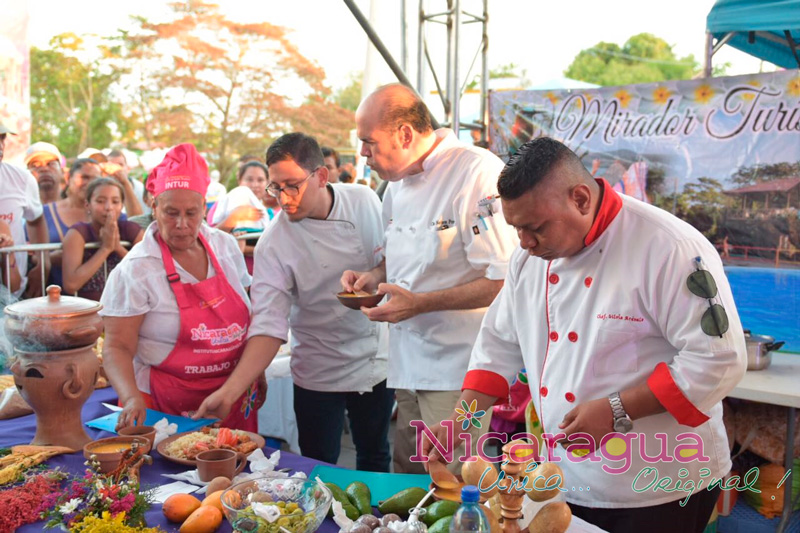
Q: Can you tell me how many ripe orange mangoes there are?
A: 3